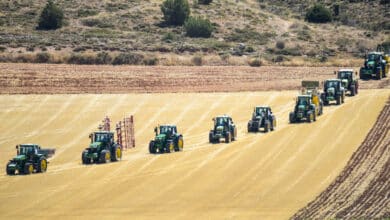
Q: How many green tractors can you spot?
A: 9